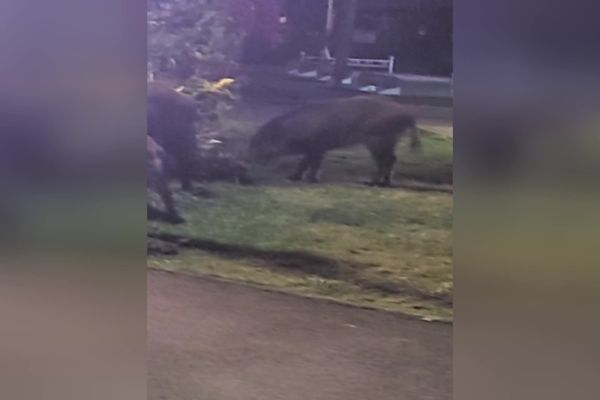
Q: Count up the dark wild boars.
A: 3